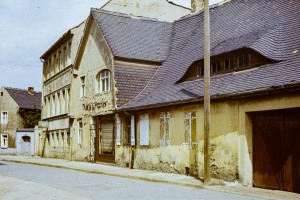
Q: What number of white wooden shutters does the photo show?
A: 3